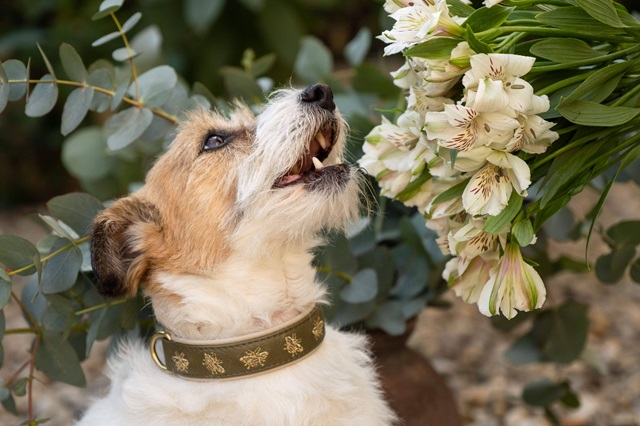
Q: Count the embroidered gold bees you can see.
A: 5